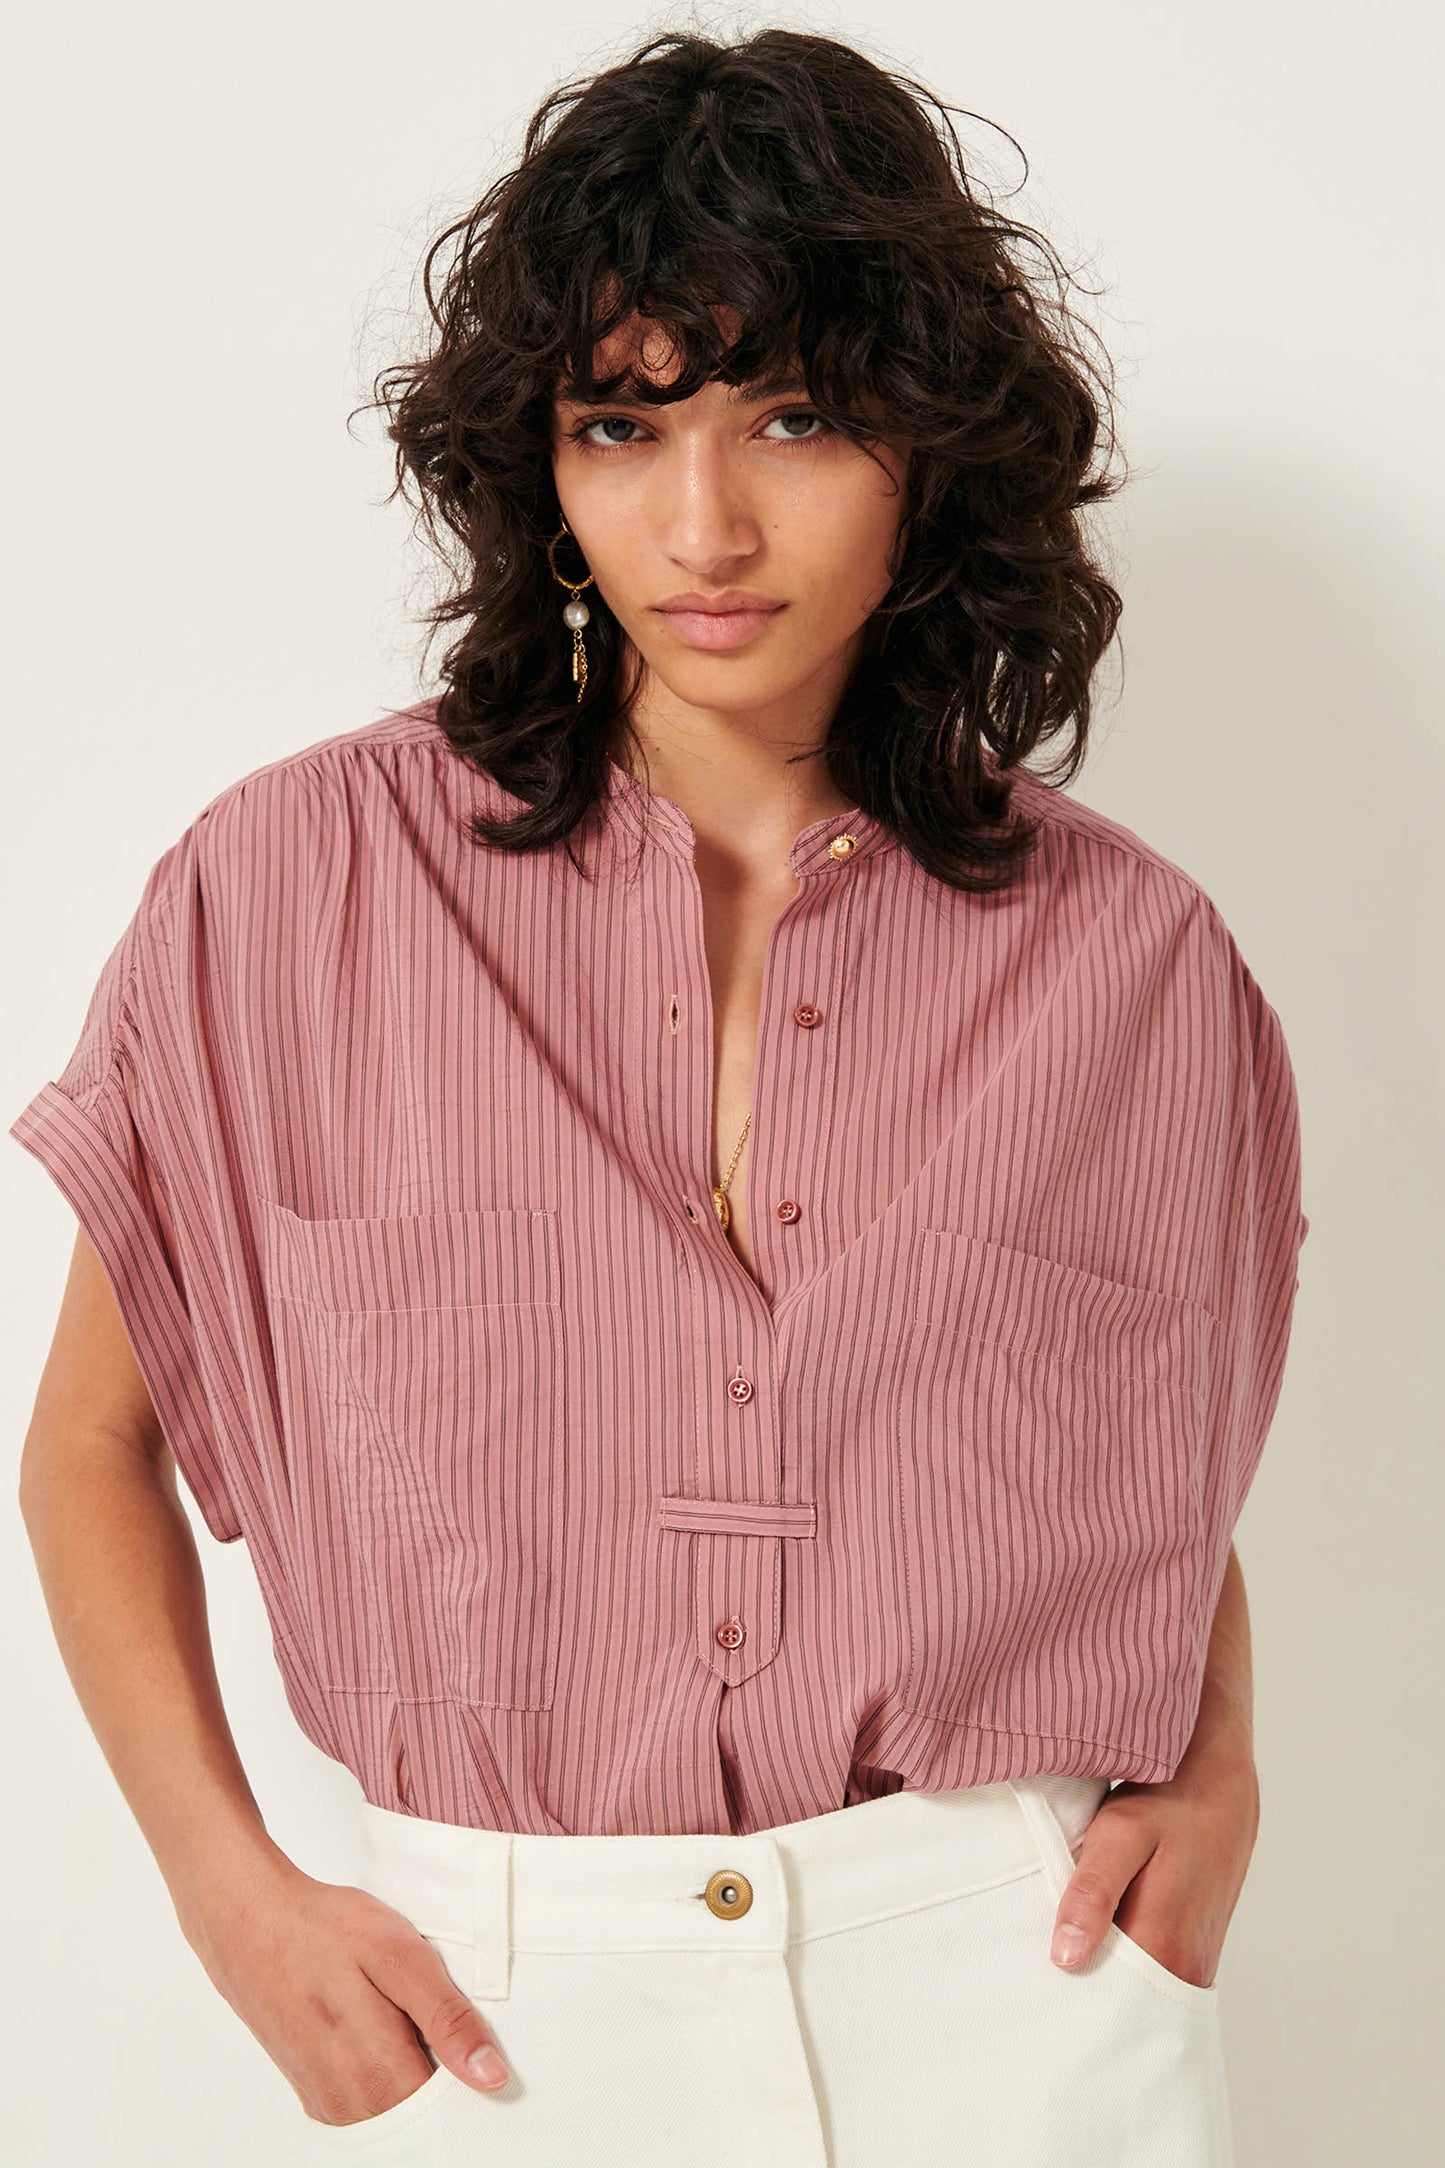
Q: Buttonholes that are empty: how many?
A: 3